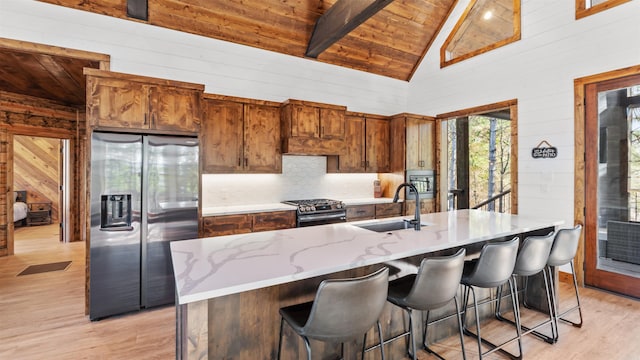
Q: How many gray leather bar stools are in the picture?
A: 5